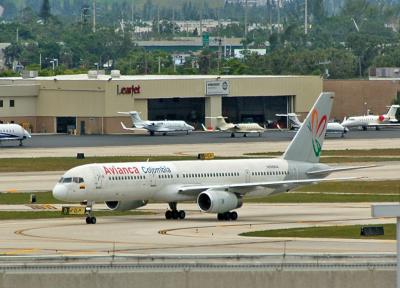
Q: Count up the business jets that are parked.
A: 5